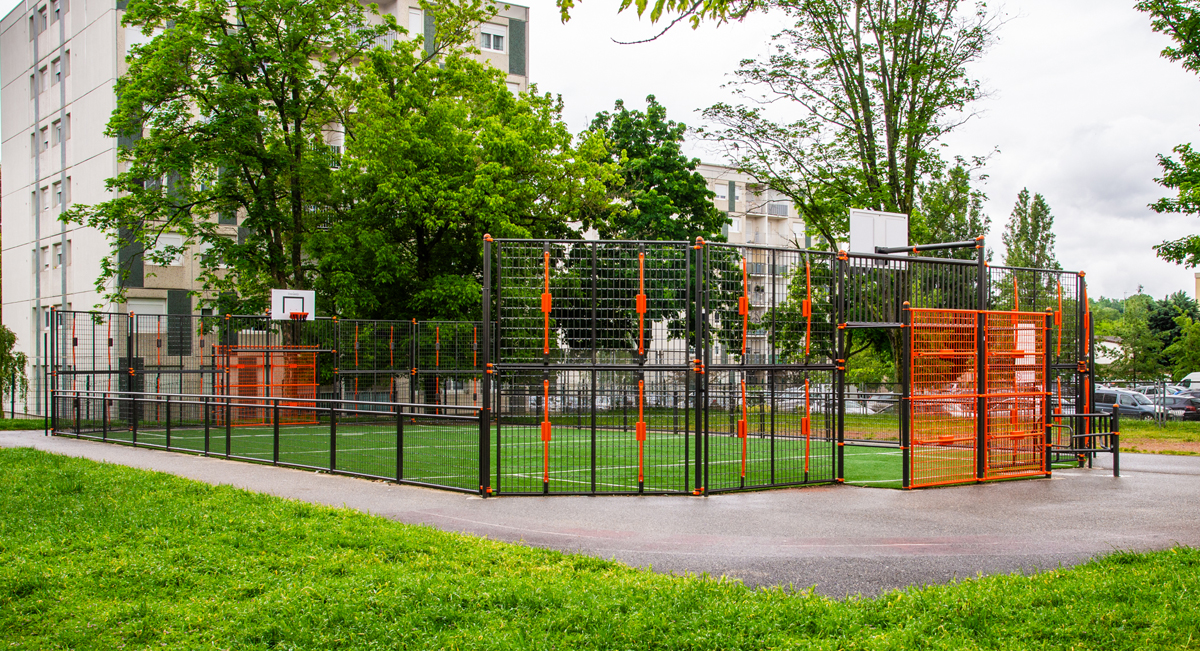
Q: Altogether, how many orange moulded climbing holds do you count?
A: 0